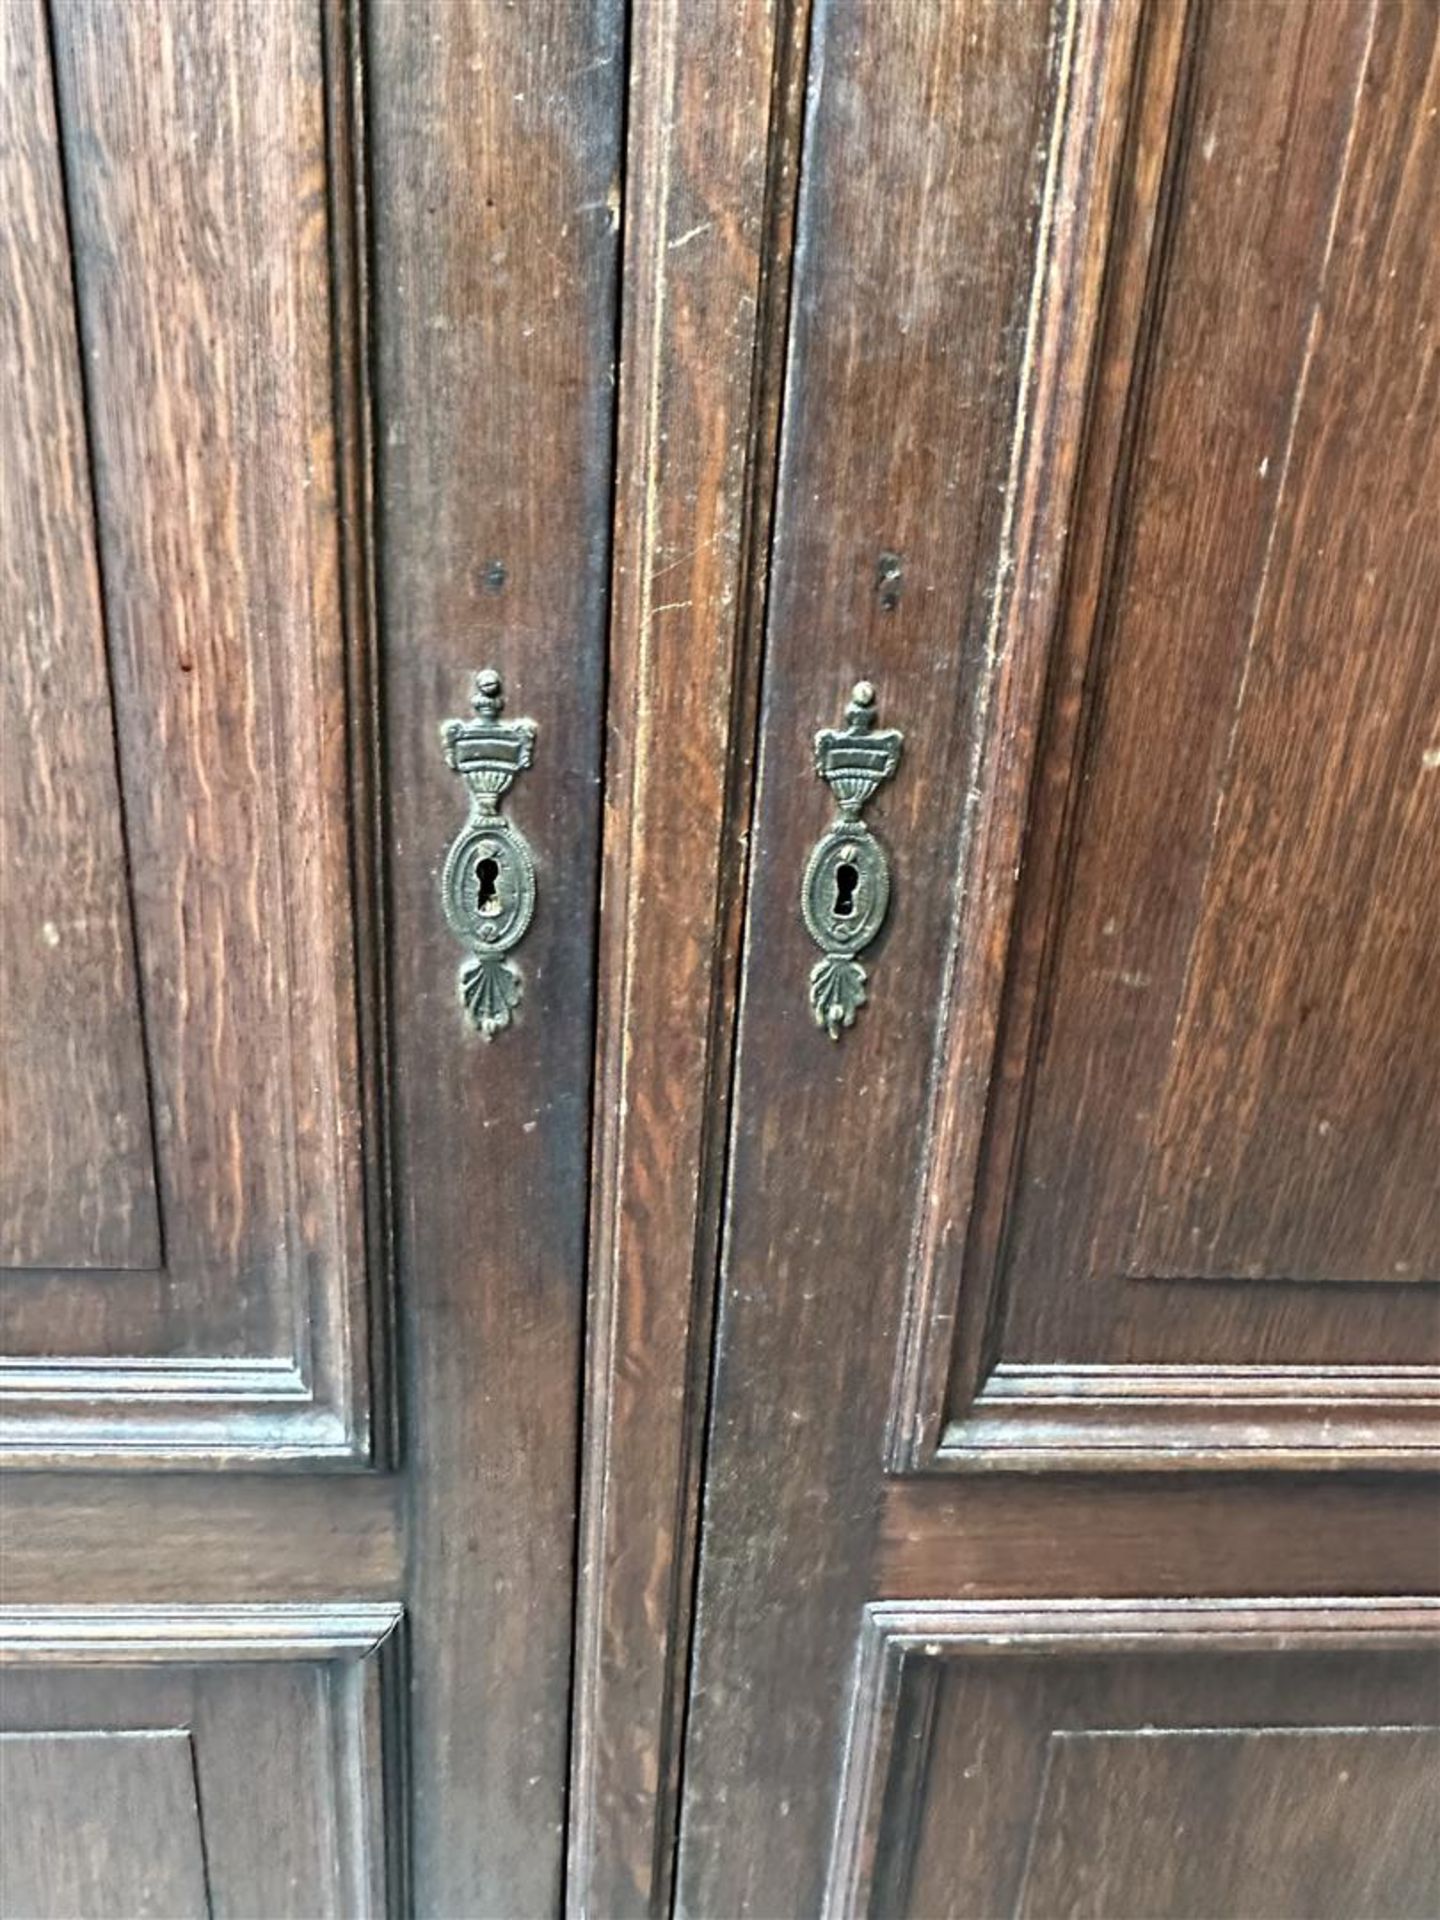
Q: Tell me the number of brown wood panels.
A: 4